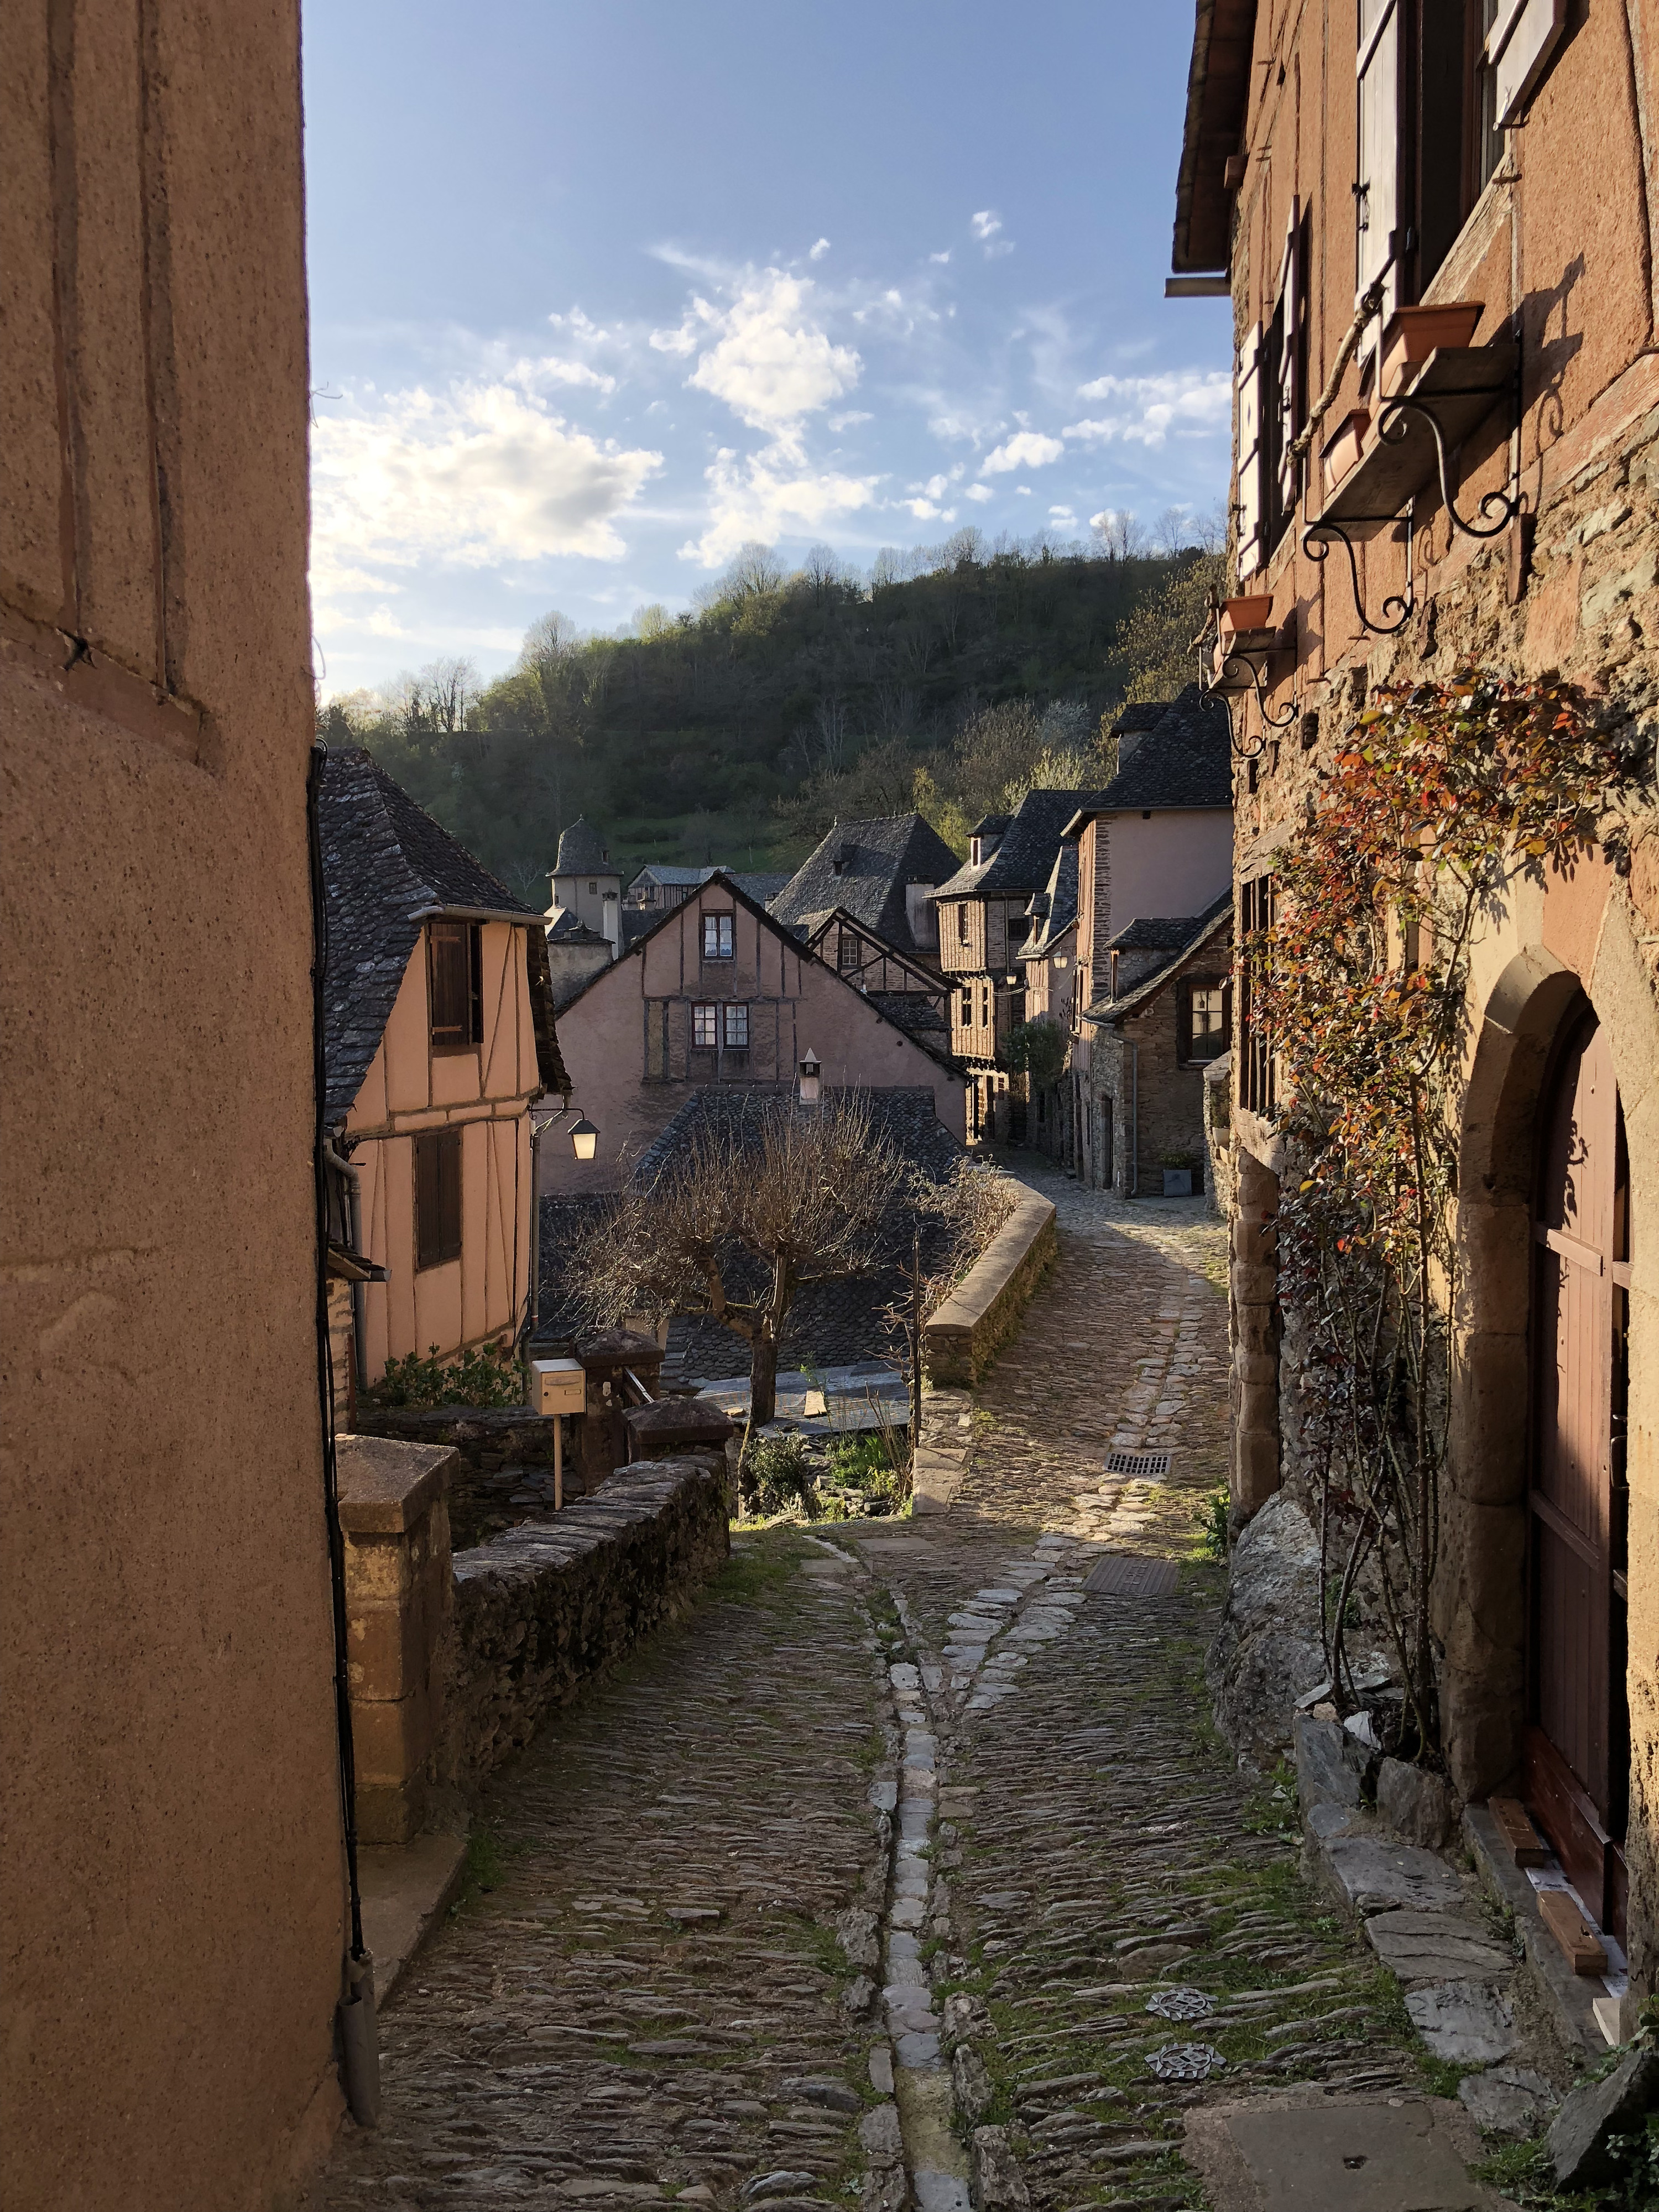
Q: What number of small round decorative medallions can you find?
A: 2